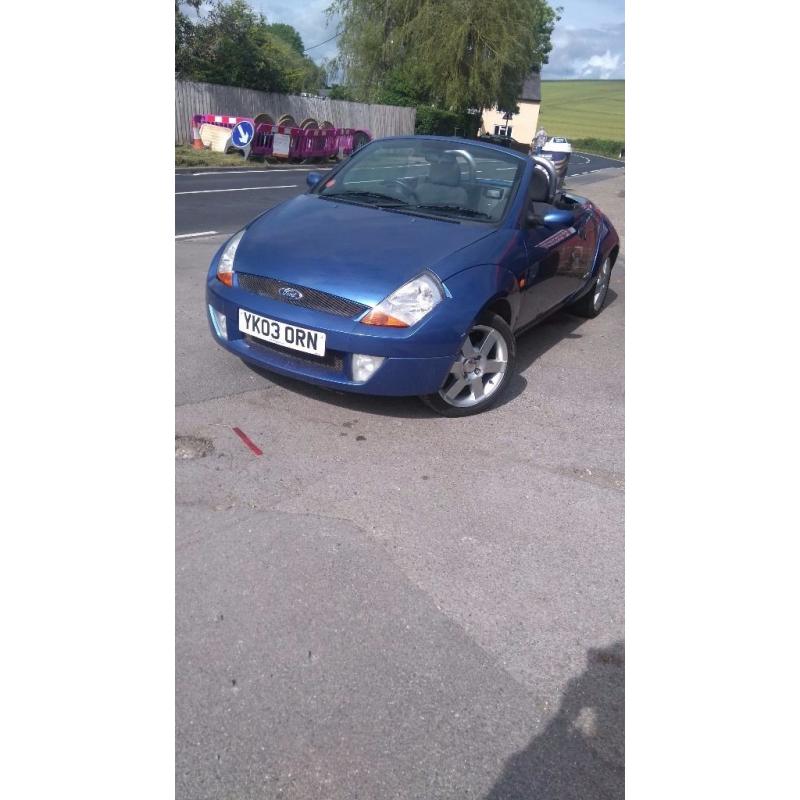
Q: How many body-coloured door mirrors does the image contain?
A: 2